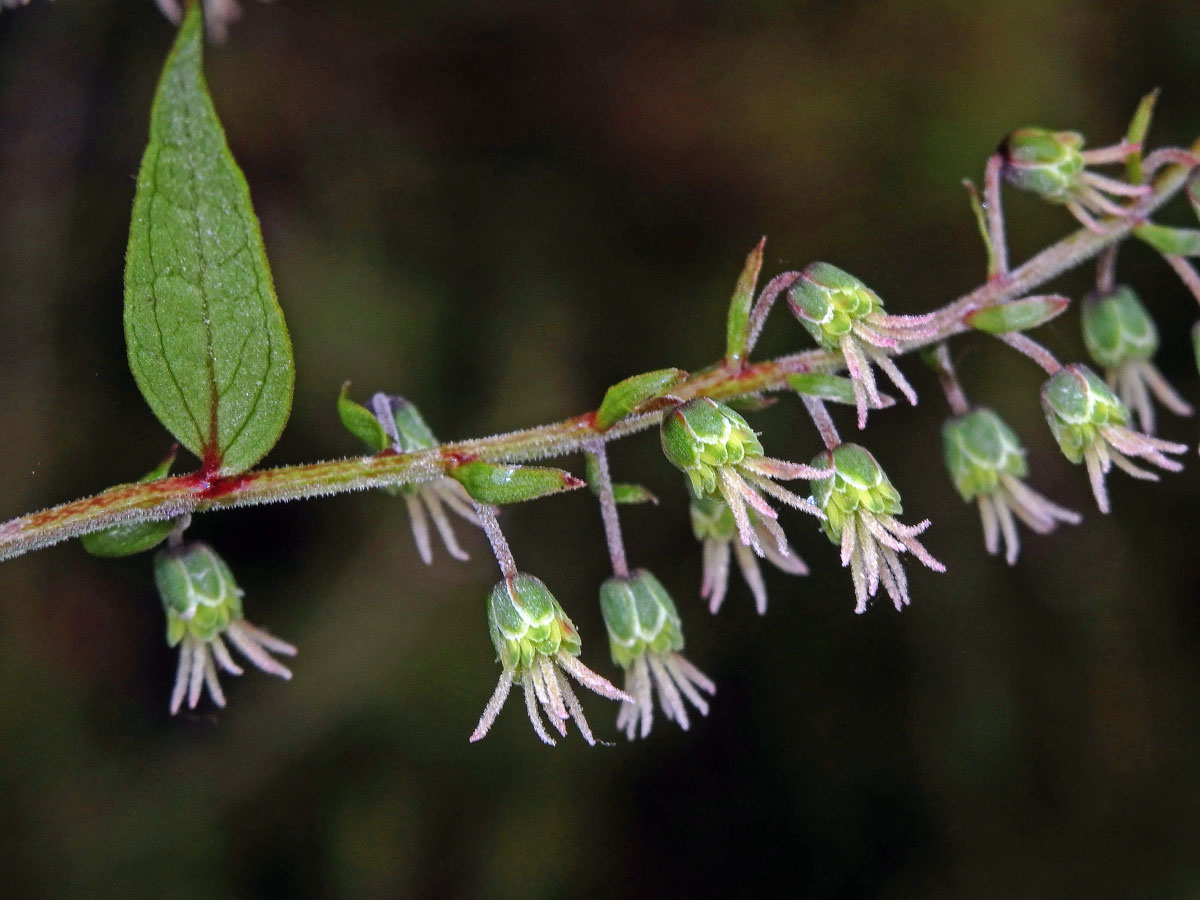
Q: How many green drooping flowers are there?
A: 12